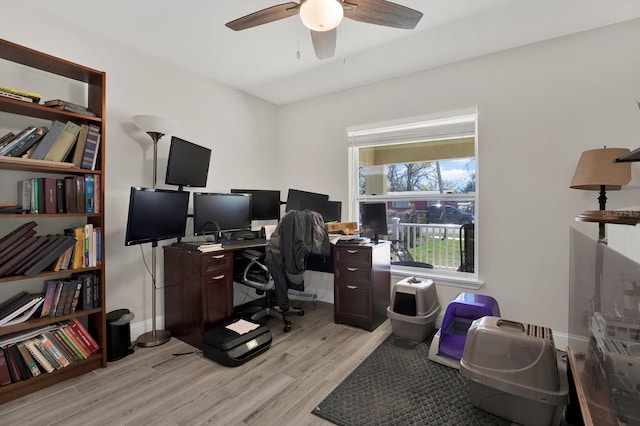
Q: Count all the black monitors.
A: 7